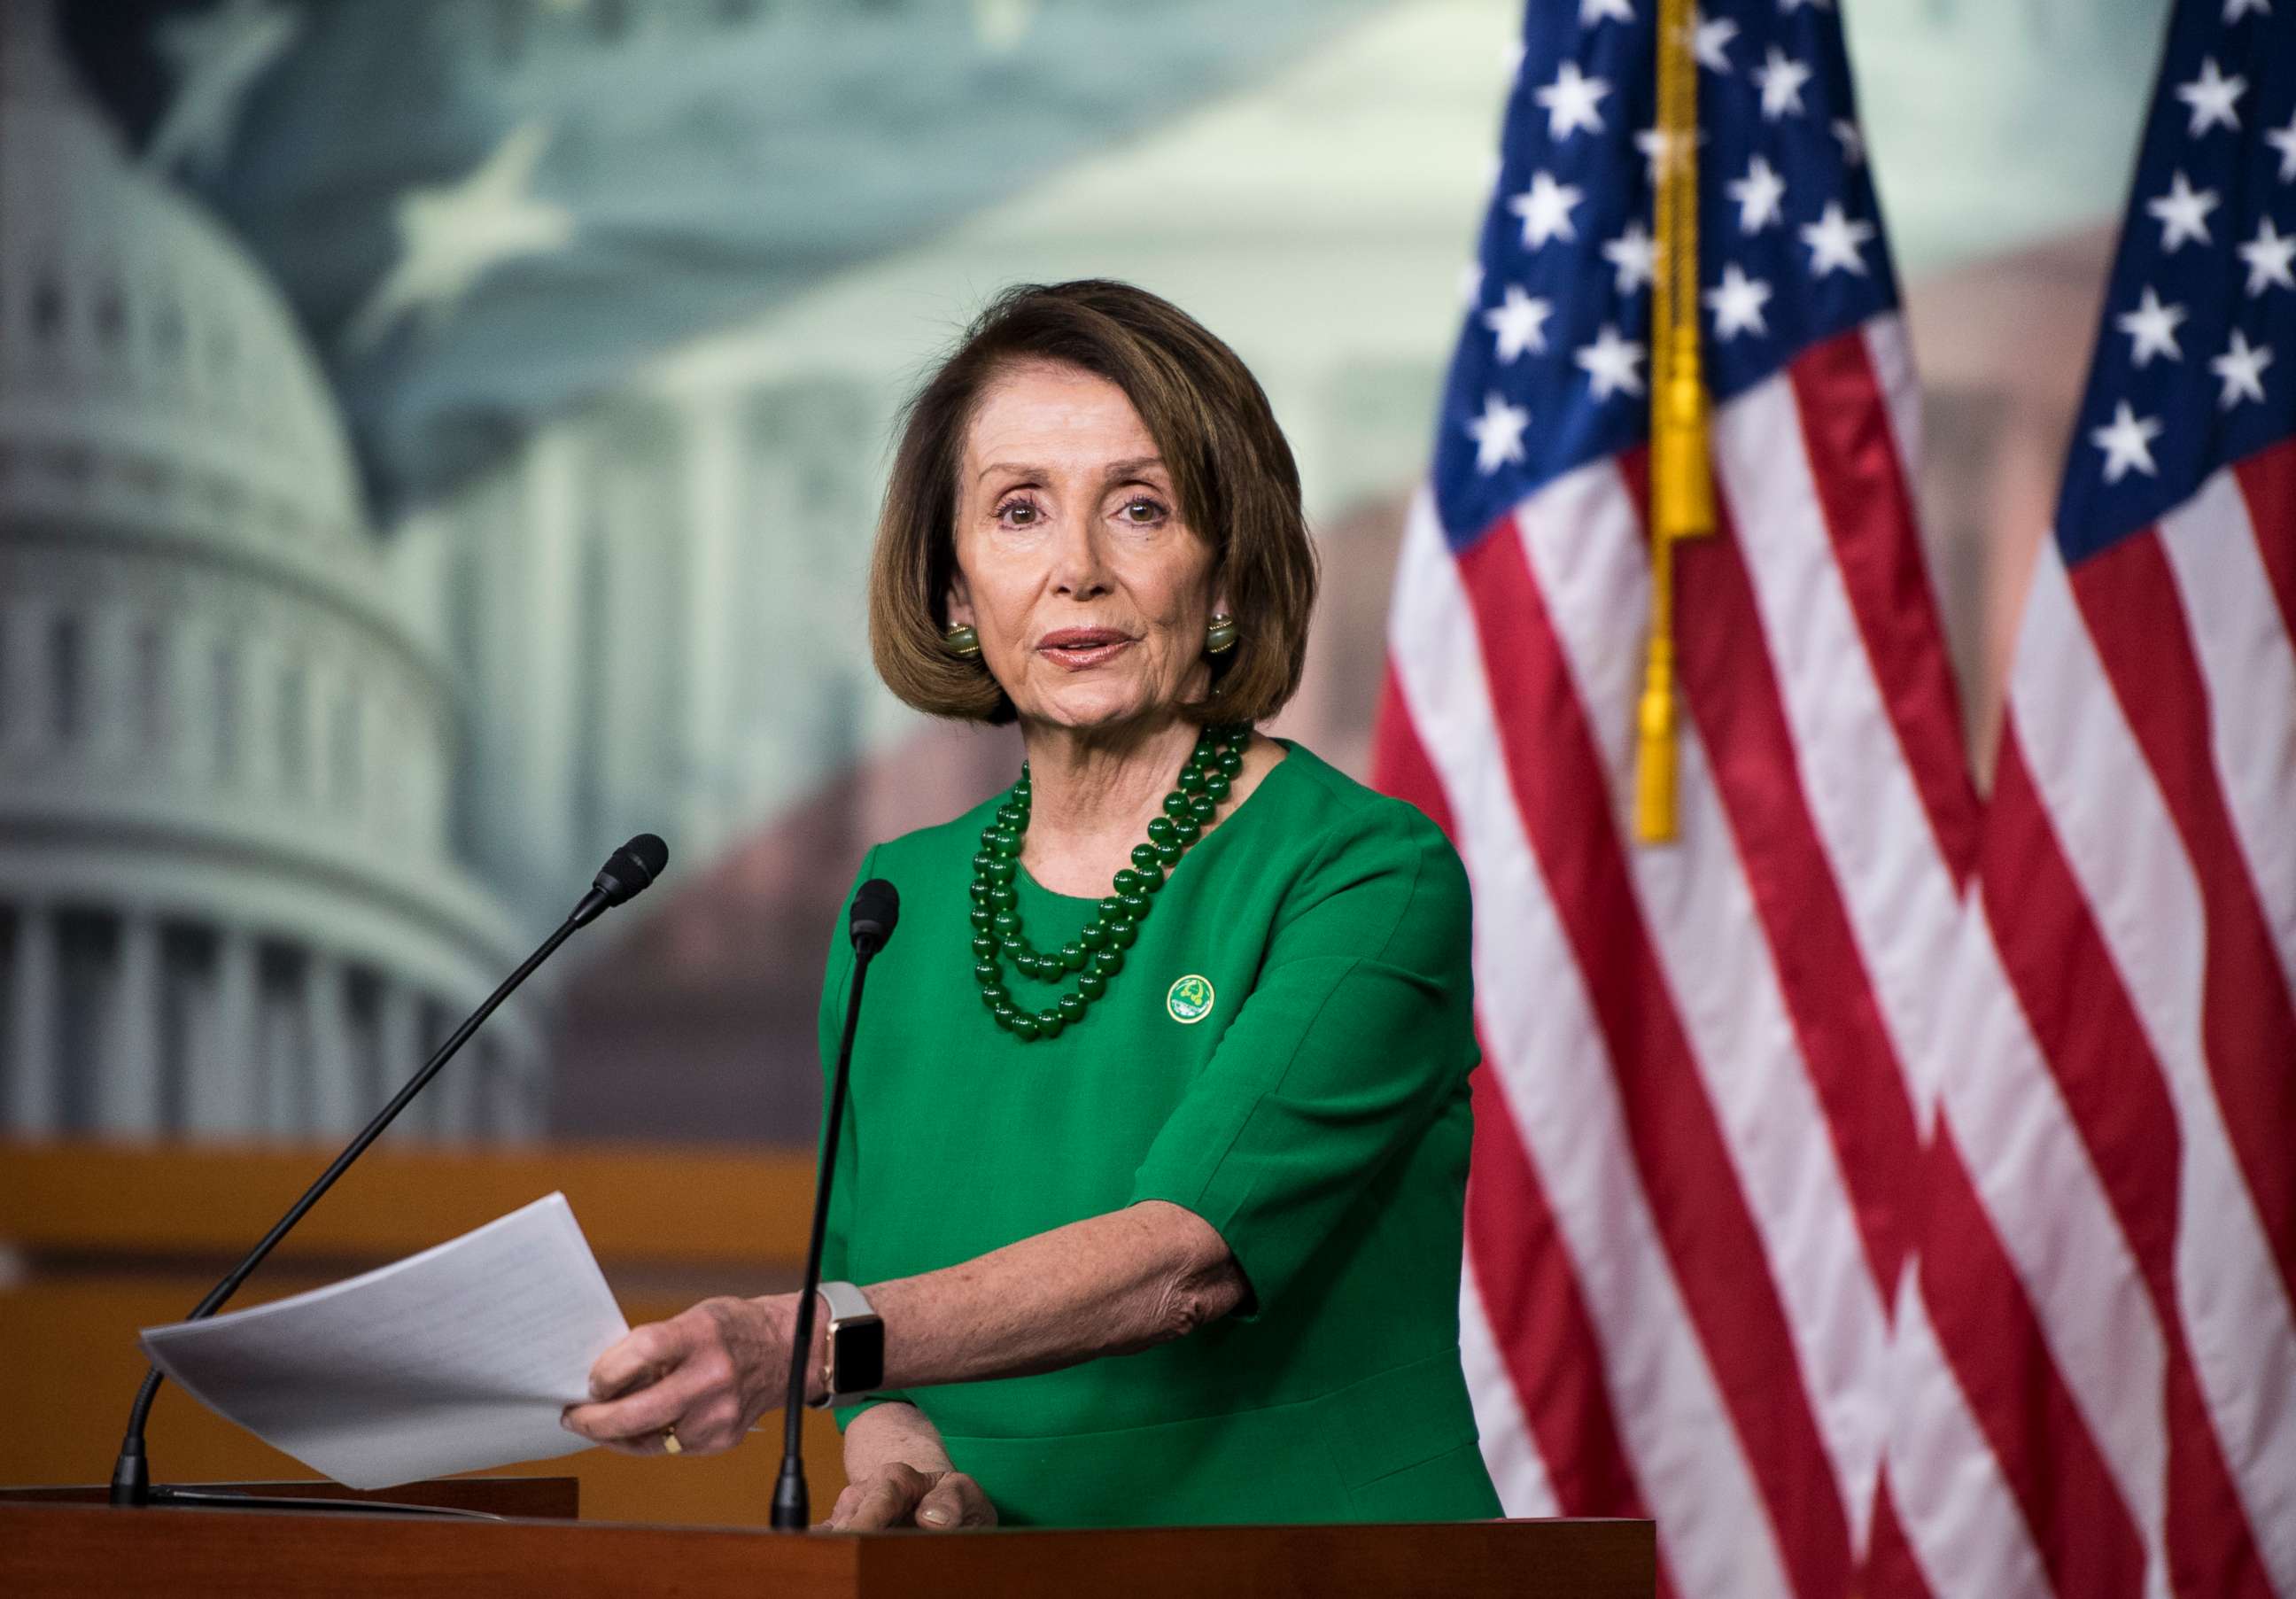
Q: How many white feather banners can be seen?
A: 0